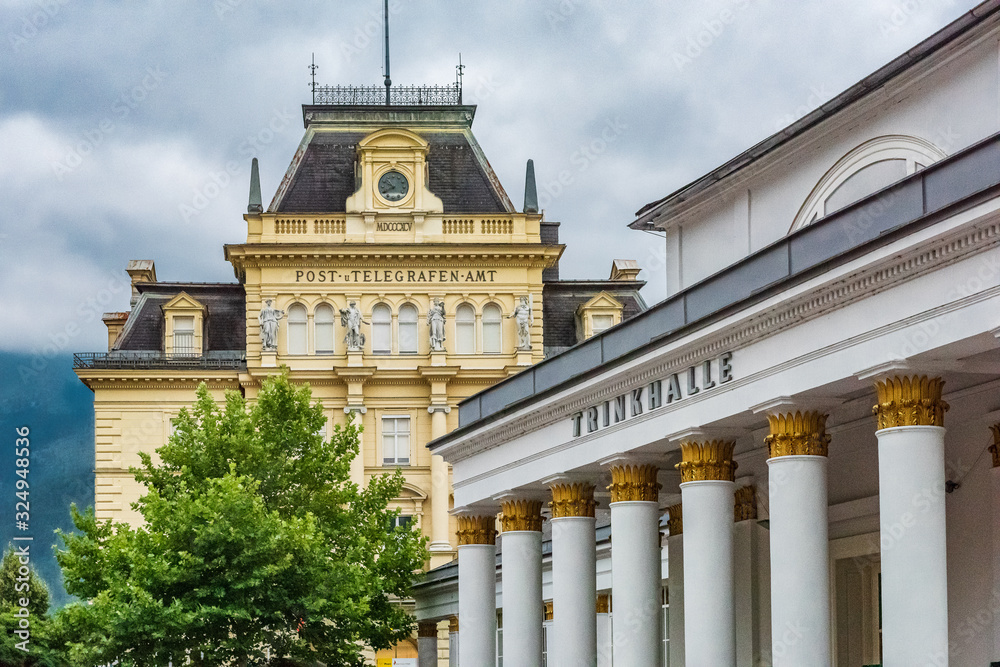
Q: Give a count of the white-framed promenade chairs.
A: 0